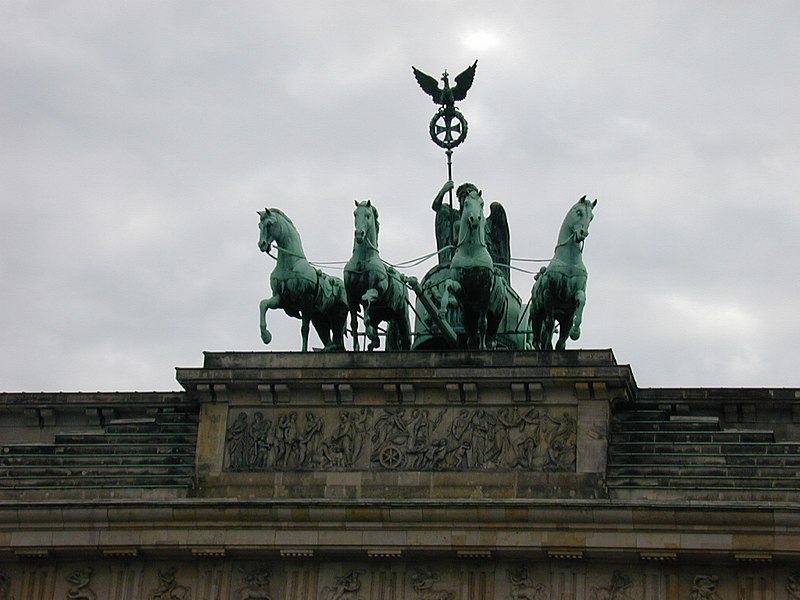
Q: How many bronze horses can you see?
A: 4